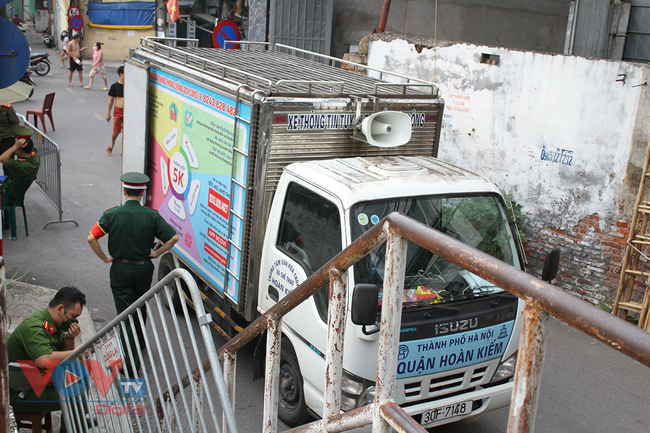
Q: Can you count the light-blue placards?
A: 1